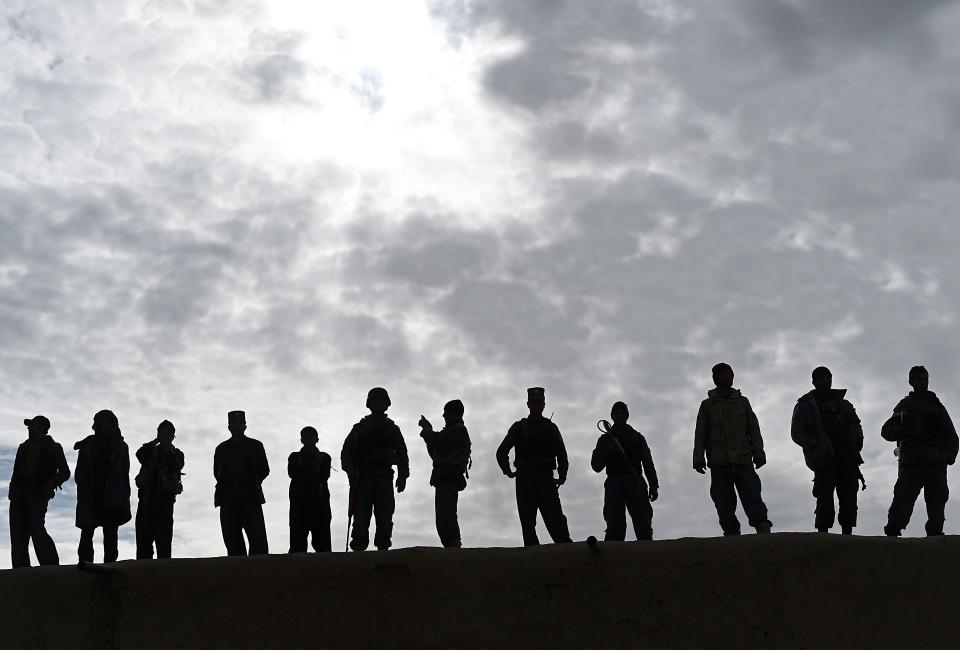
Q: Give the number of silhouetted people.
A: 12